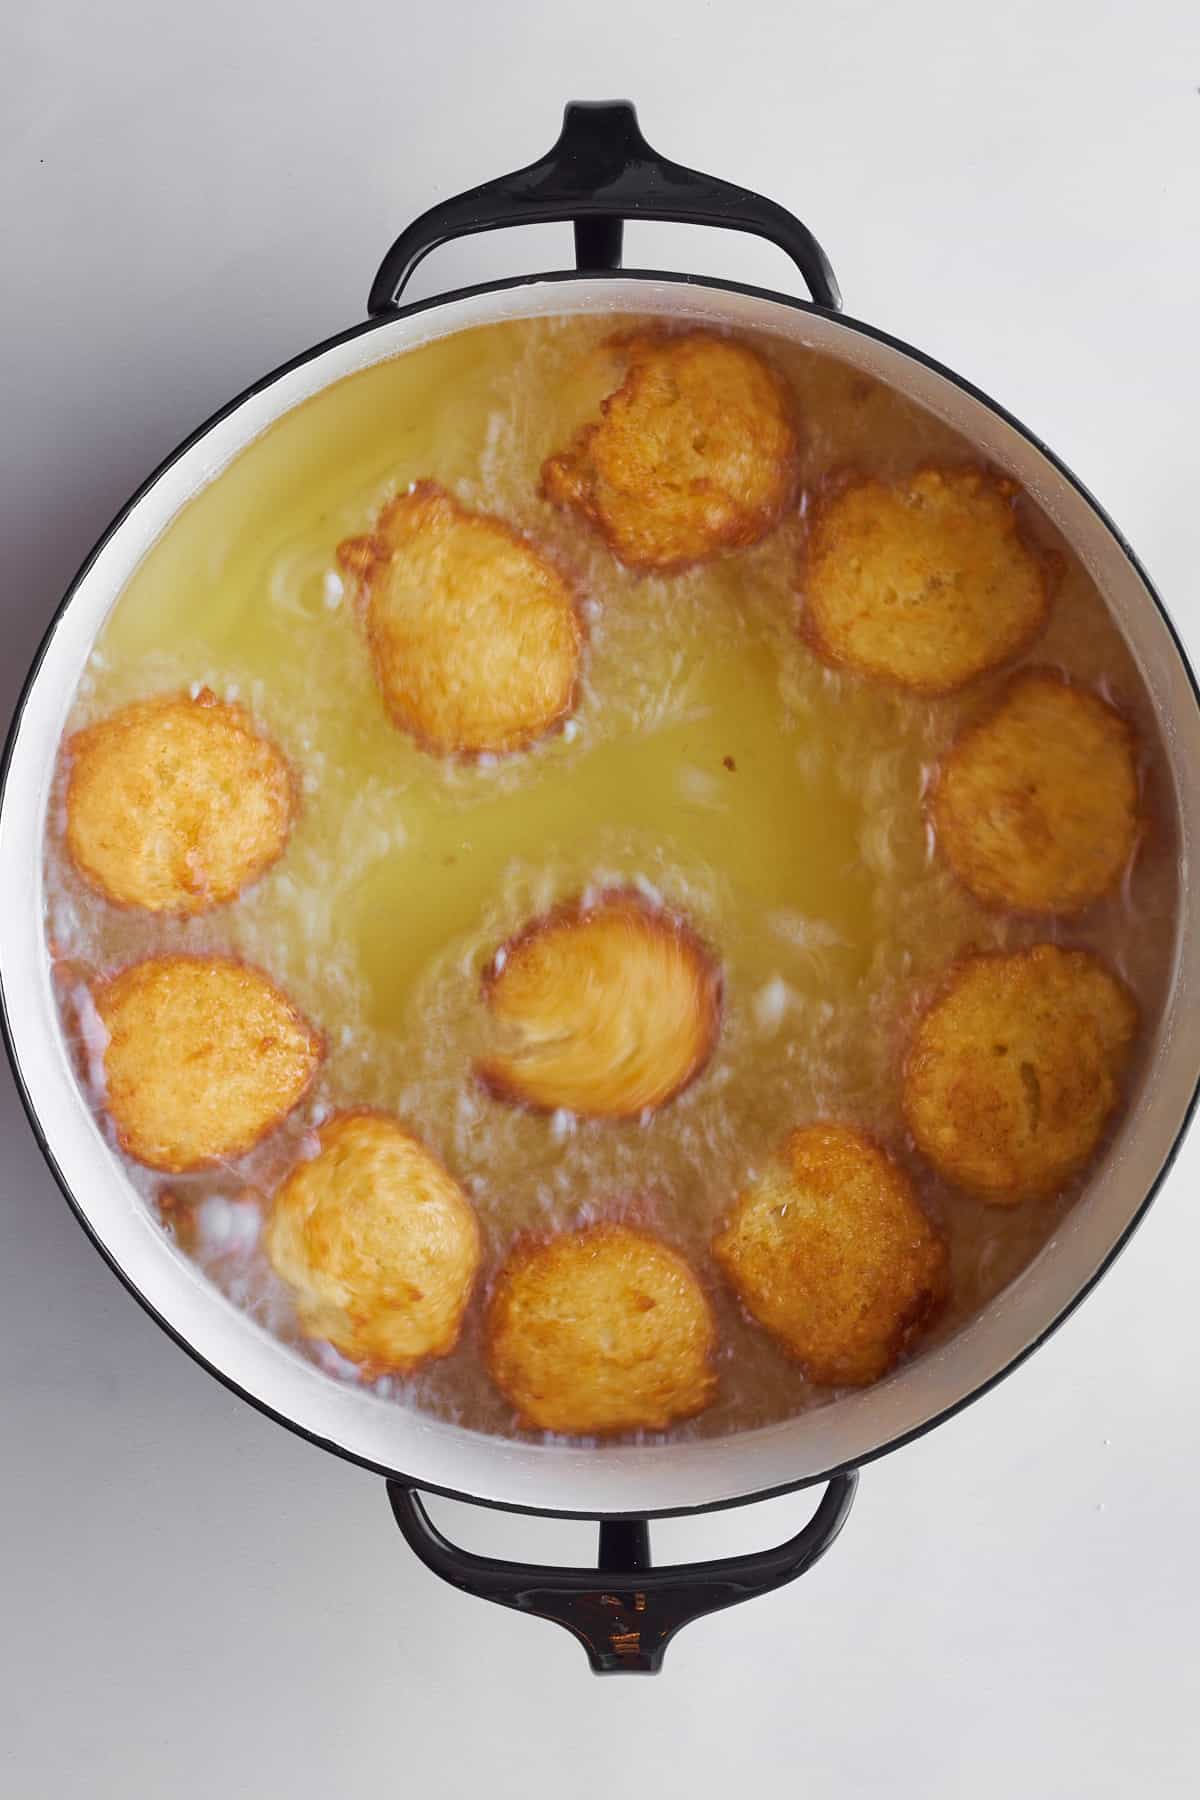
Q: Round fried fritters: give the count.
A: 11